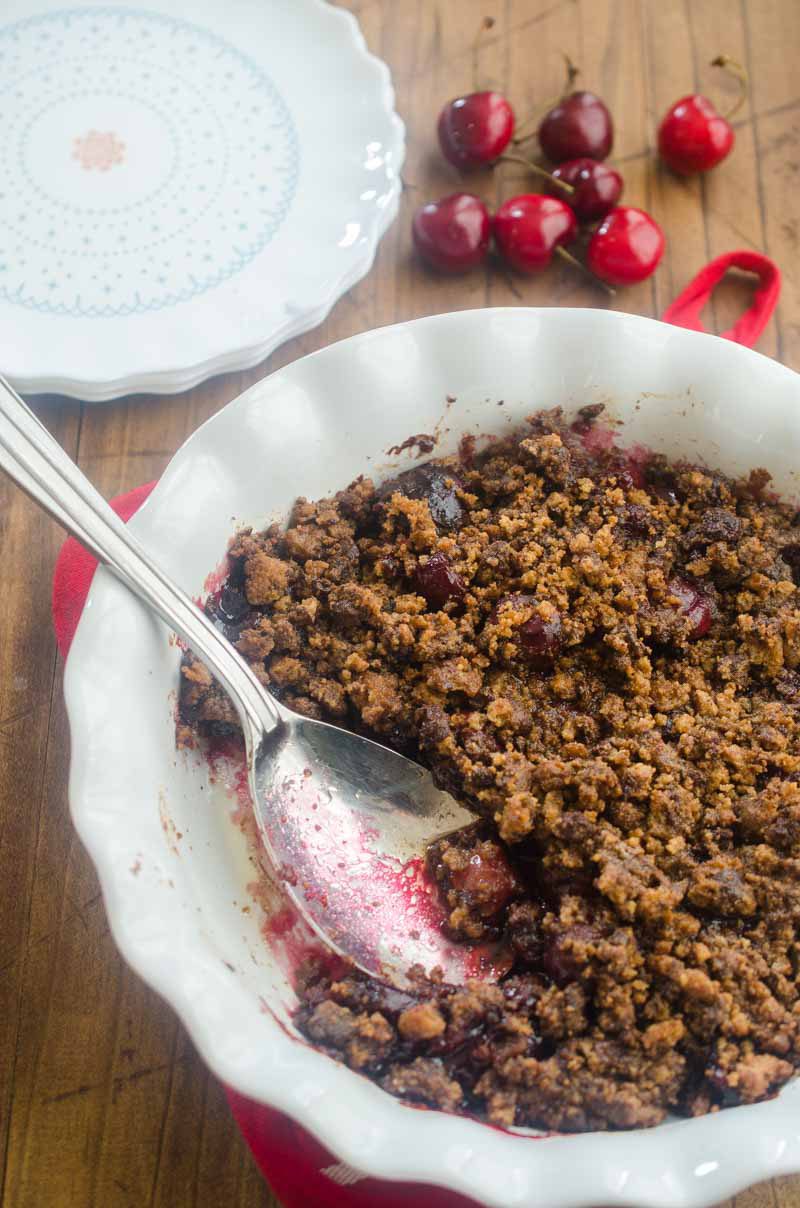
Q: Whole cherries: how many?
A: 7